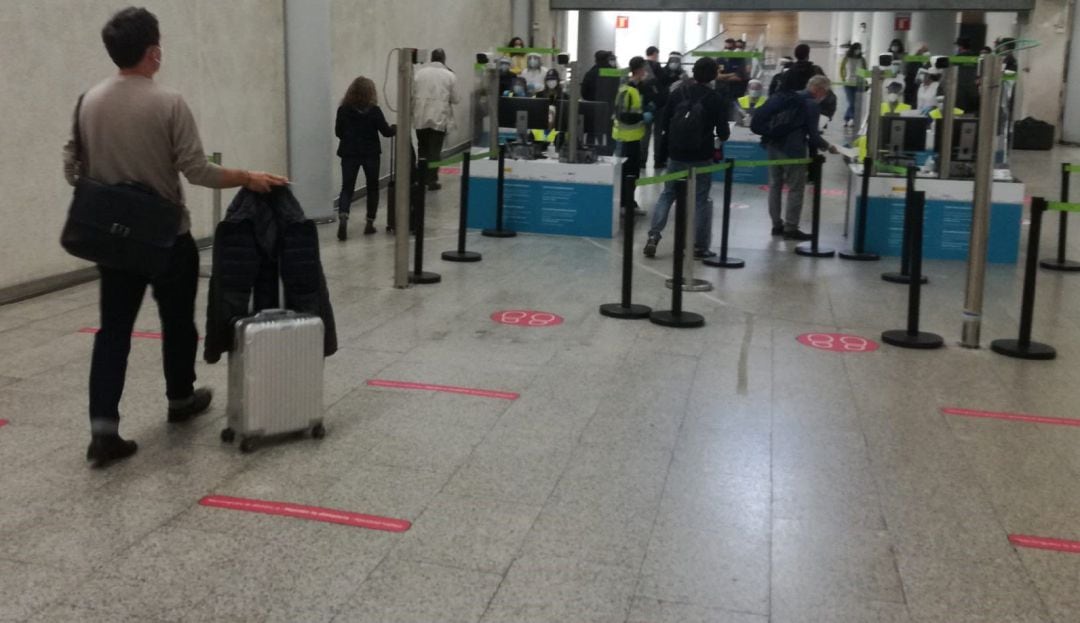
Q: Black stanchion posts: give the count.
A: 12